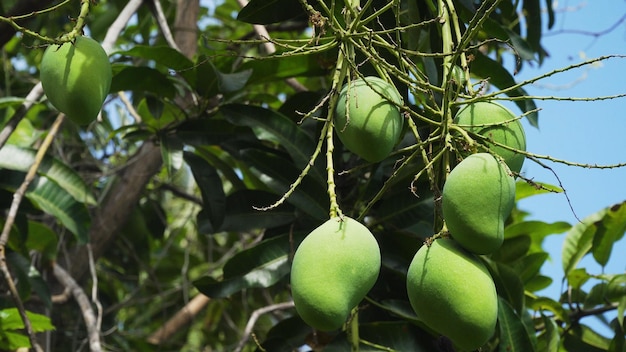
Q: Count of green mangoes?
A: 6